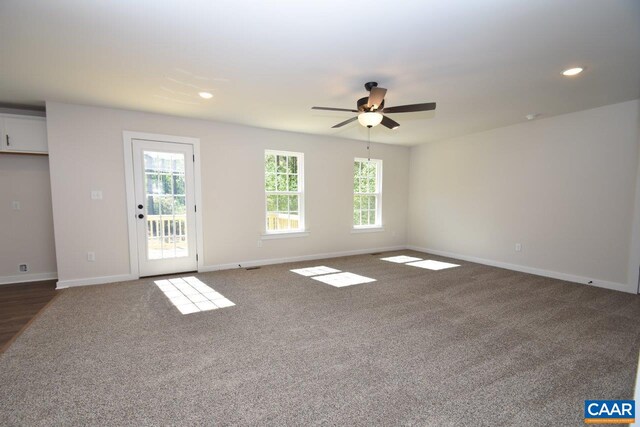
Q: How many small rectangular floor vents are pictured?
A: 2